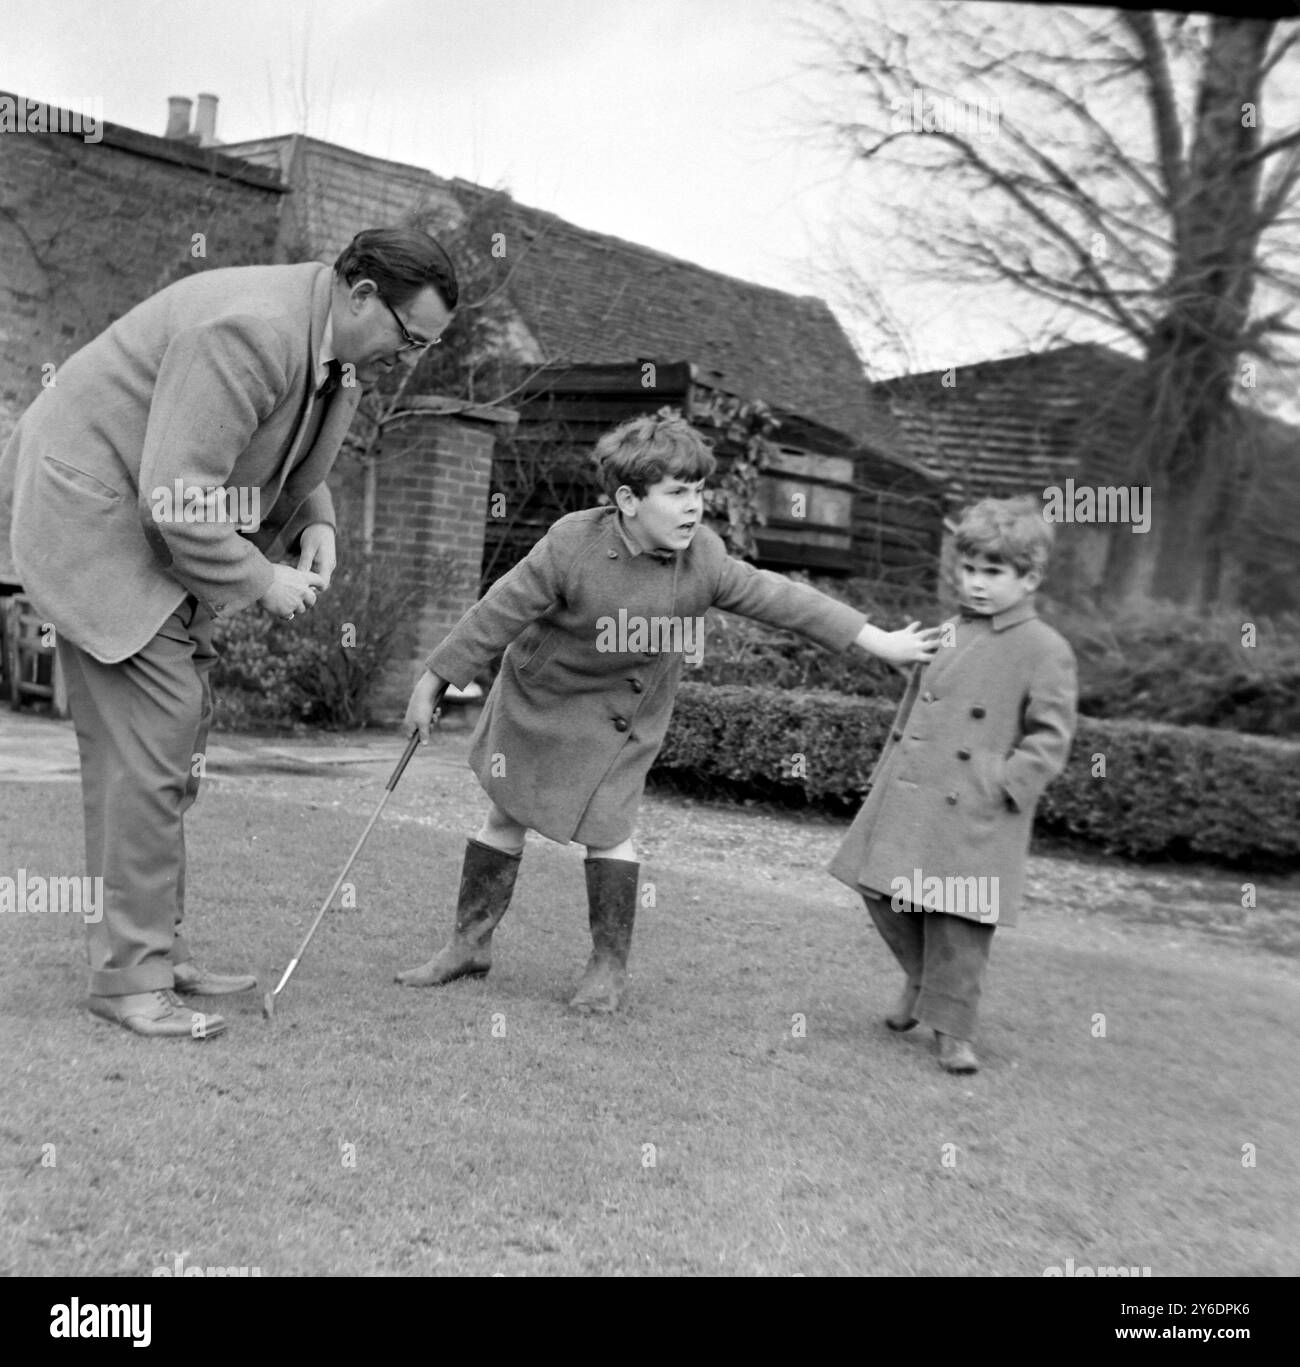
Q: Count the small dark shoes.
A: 2